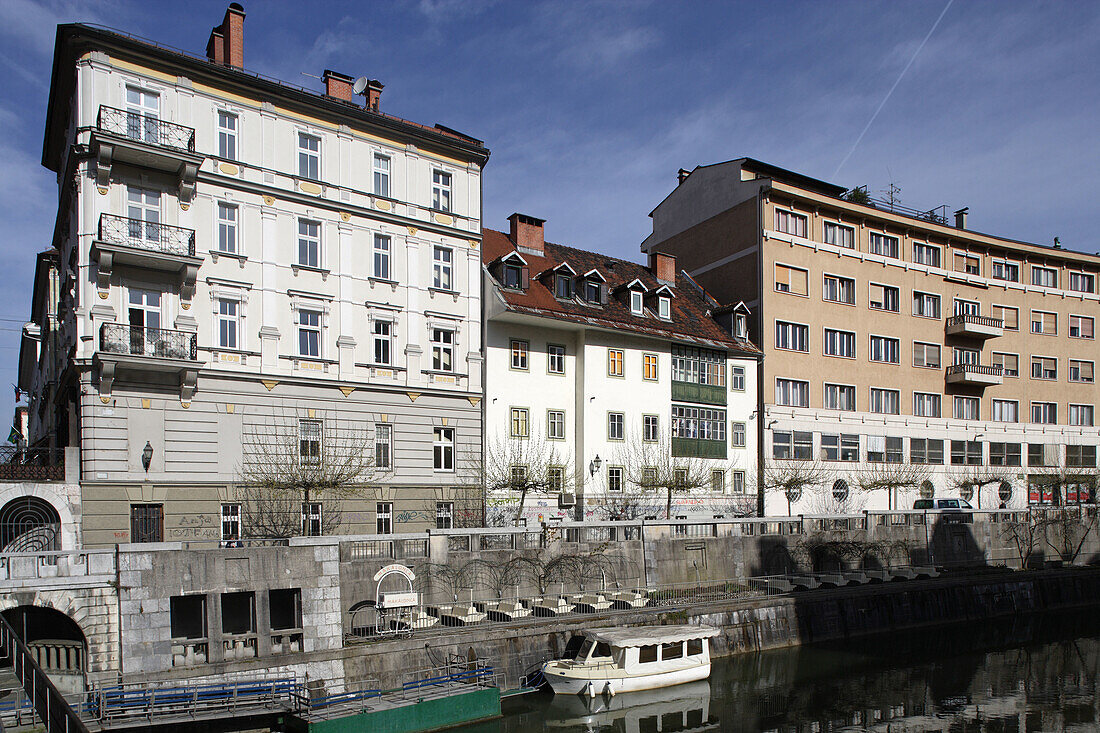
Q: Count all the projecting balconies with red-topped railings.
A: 2